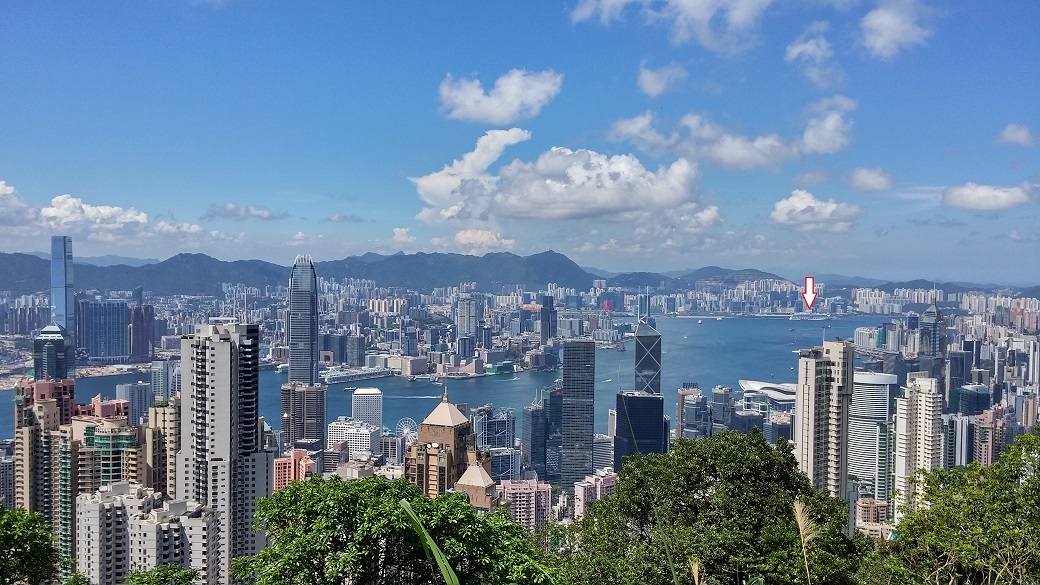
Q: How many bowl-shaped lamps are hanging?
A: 0